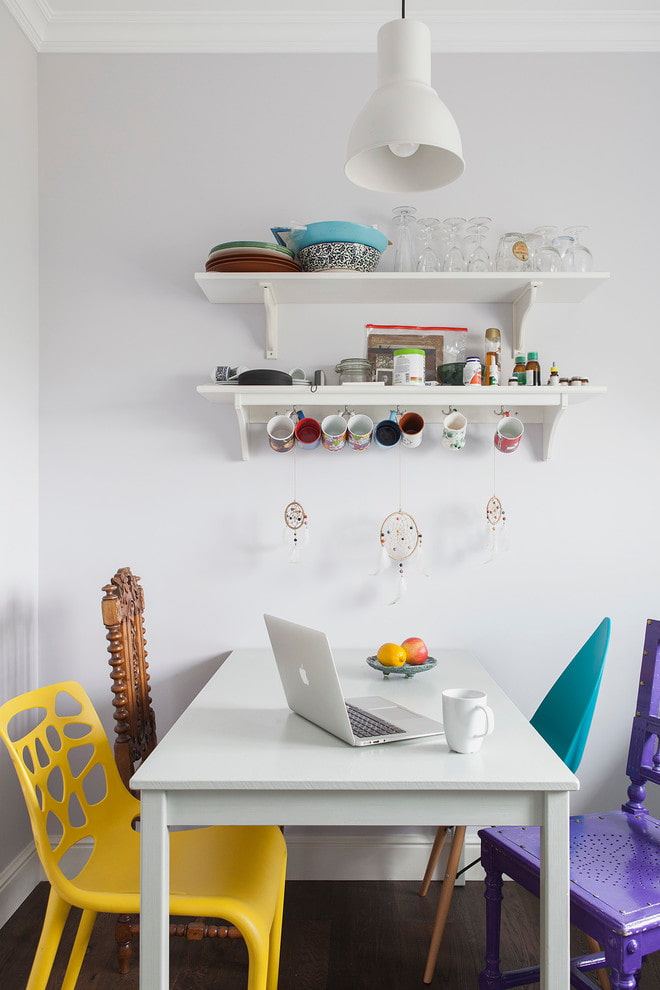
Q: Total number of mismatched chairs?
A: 4